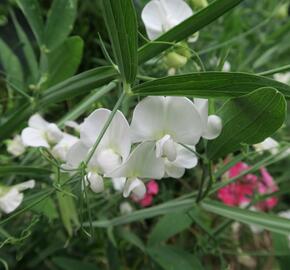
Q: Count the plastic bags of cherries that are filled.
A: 0